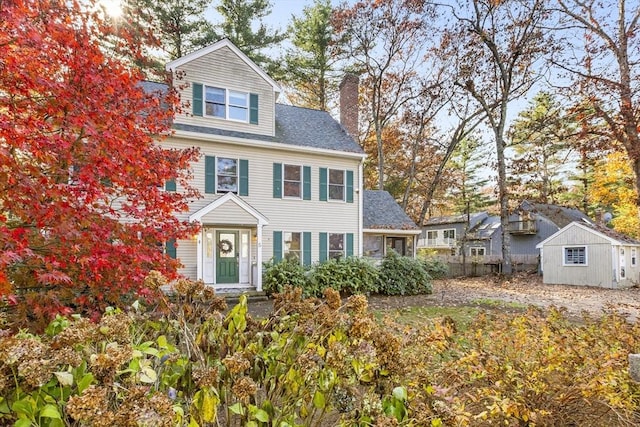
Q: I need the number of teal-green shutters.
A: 14